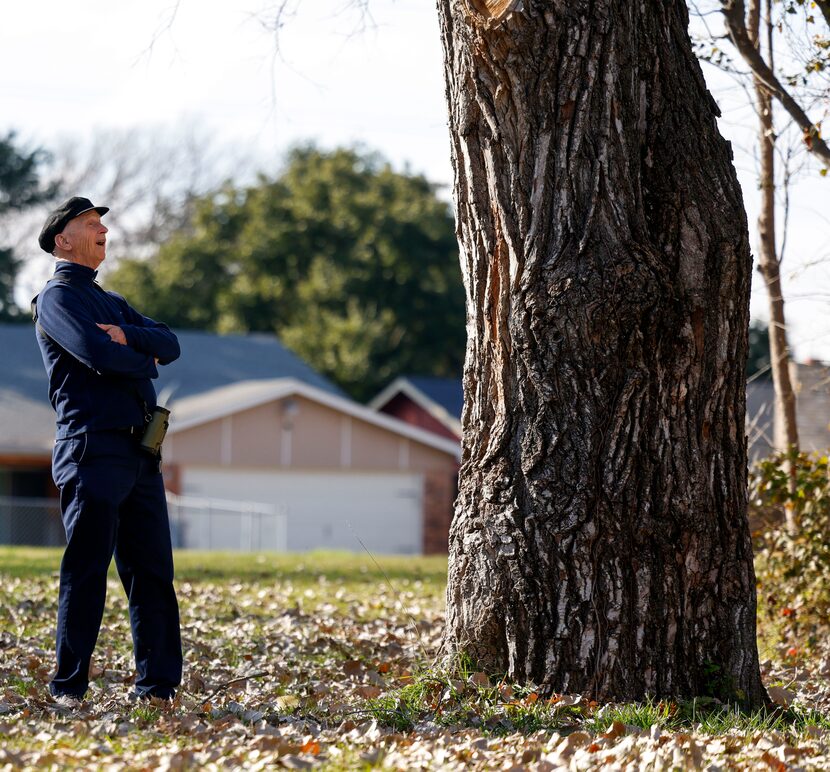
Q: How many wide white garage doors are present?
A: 1